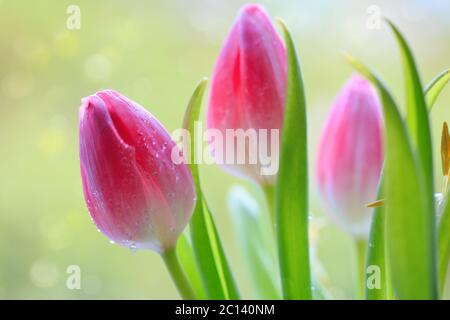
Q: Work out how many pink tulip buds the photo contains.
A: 3